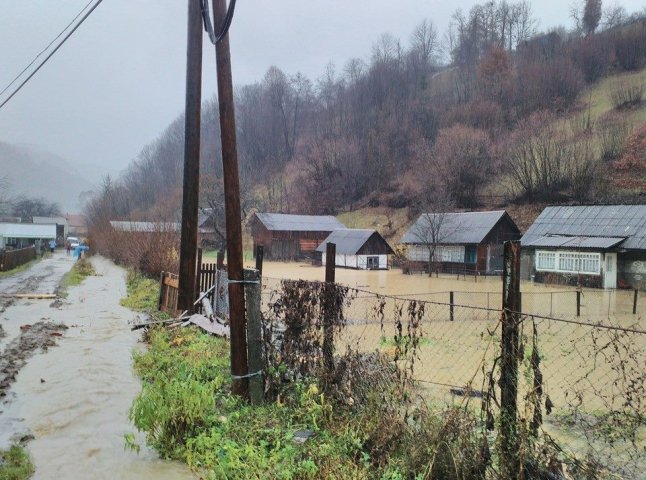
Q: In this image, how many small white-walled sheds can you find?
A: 1